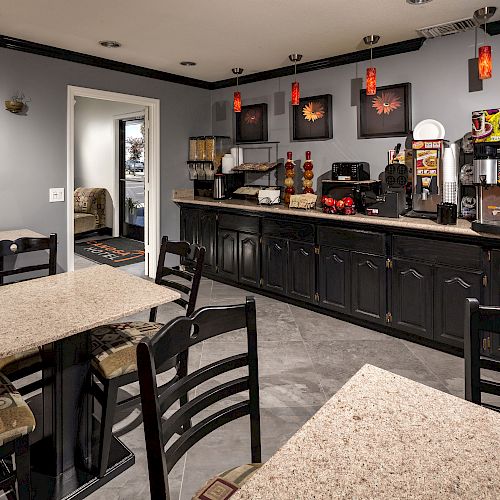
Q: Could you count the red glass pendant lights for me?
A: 4